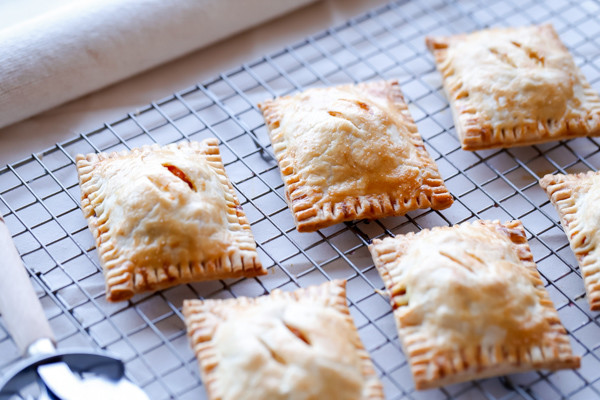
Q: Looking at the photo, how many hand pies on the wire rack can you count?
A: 6